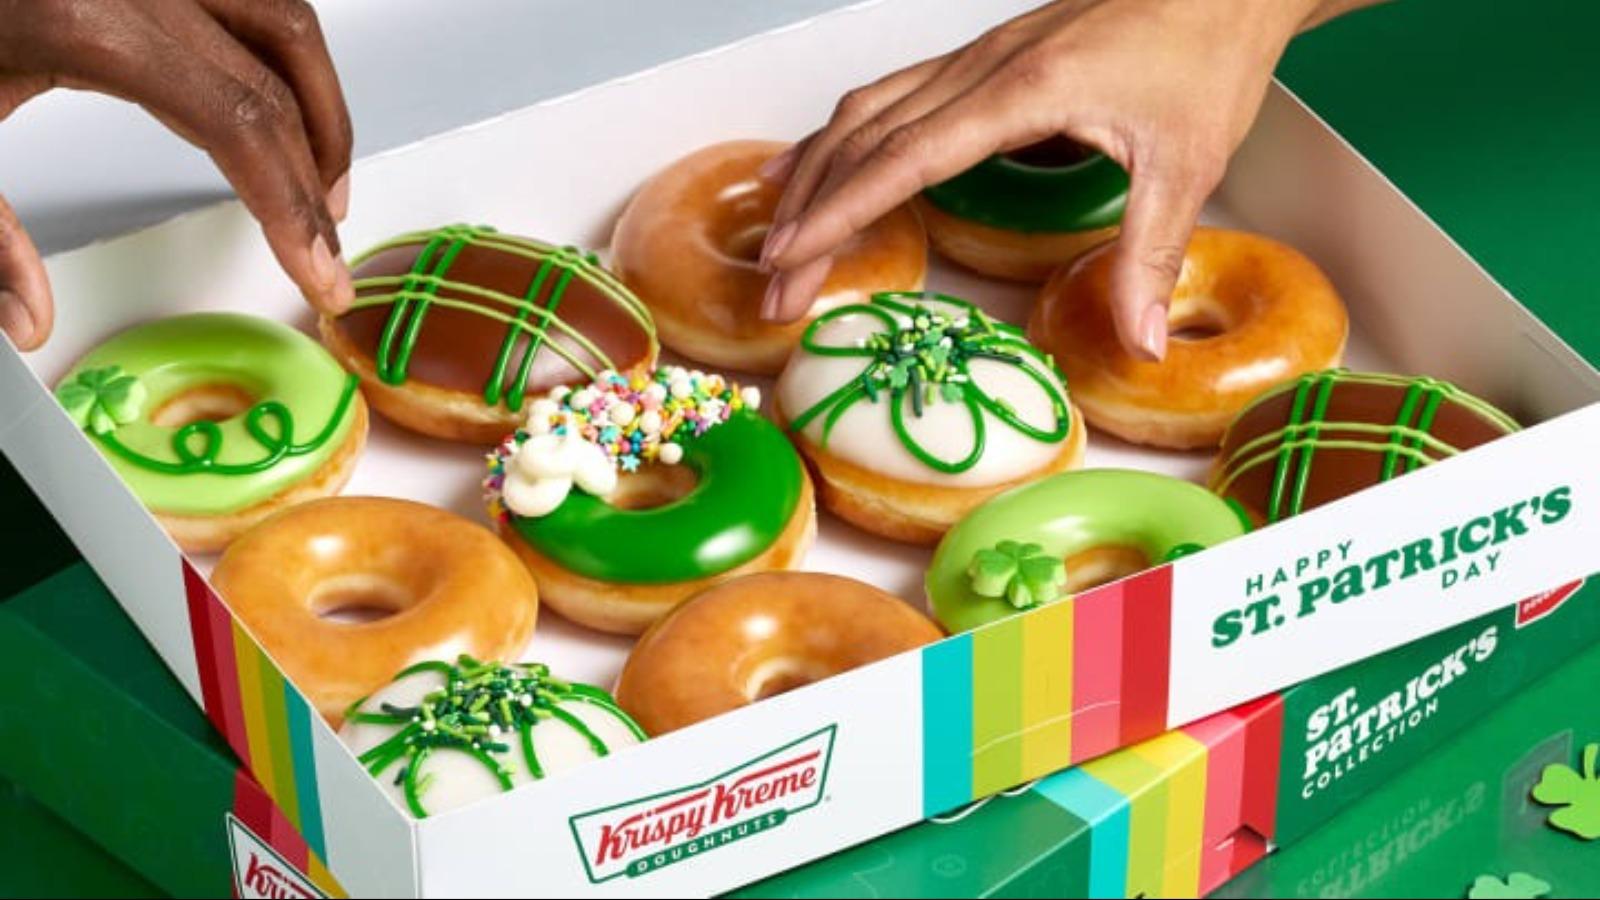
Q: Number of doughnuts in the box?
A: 12